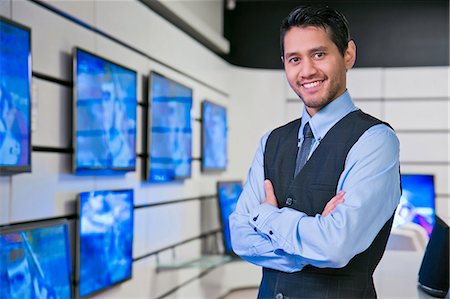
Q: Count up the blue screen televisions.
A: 8